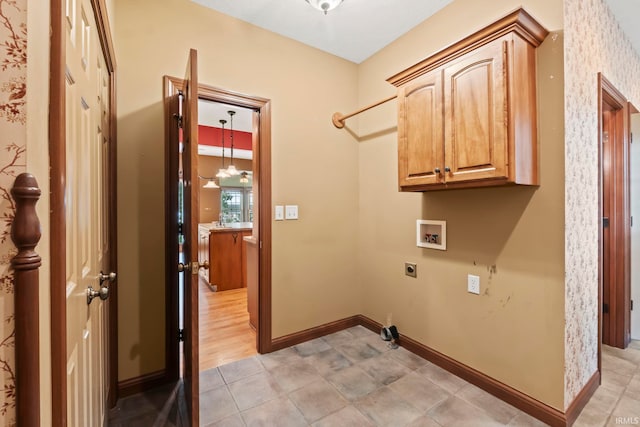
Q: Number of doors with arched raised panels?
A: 2